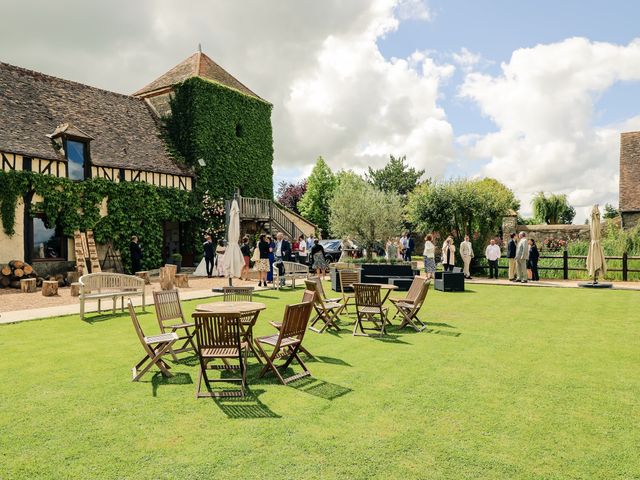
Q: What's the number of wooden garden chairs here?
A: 12